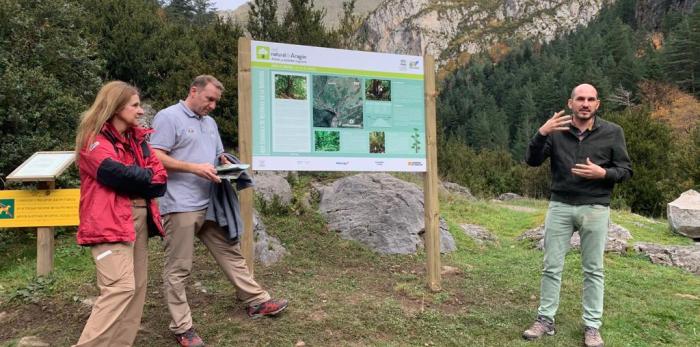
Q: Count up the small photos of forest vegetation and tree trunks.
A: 4